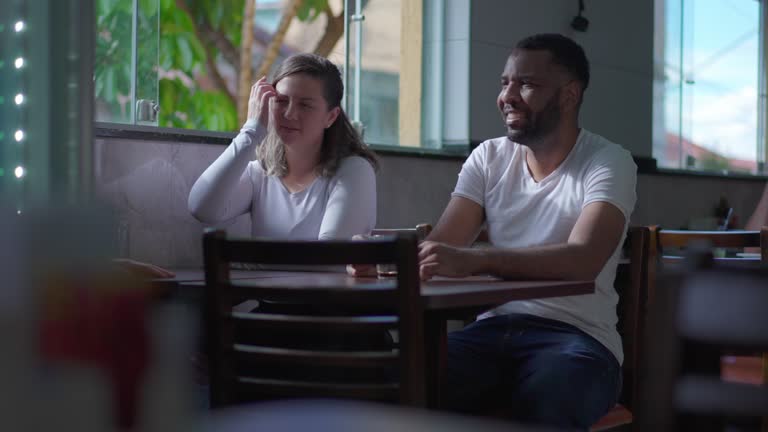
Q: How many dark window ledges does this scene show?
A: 2